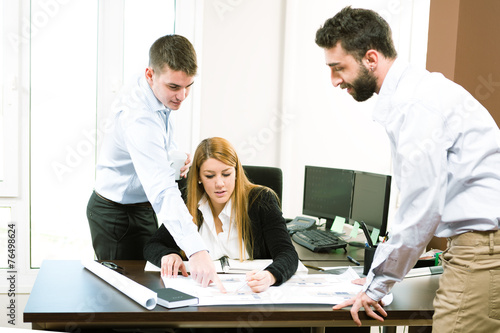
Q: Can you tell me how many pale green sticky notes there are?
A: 3